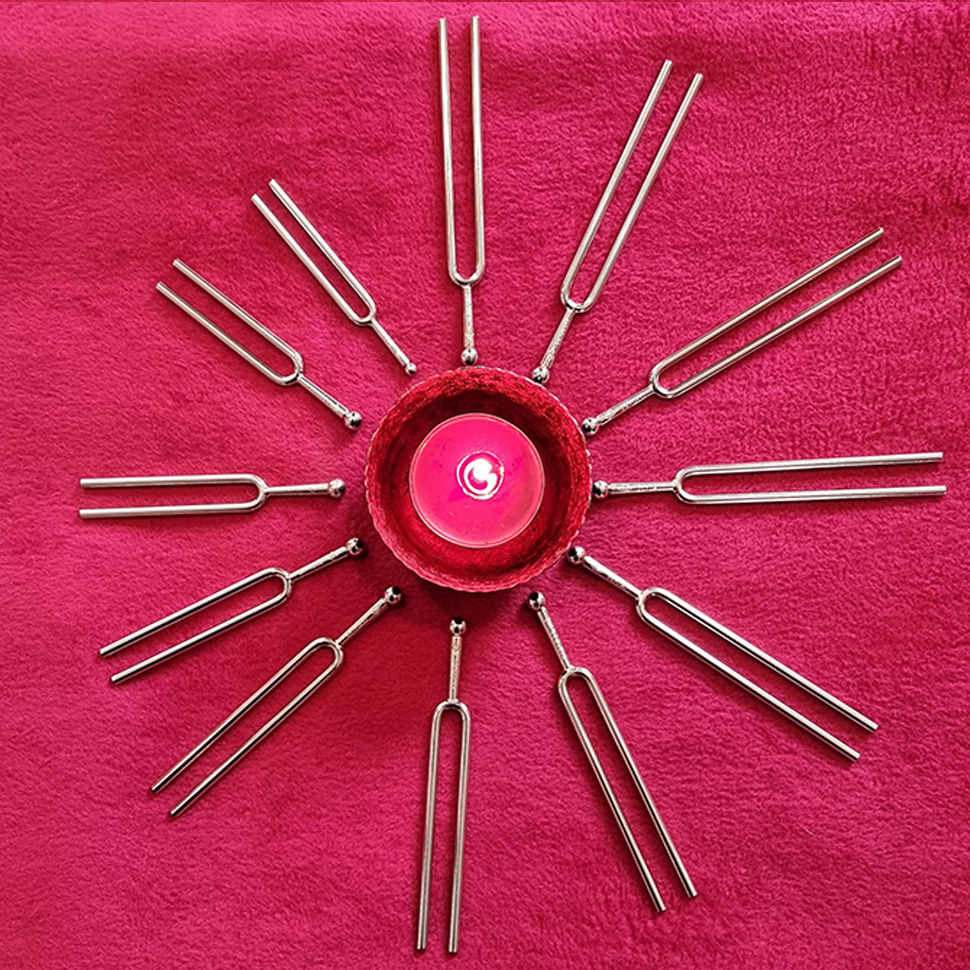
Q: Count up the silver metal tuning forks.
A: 12